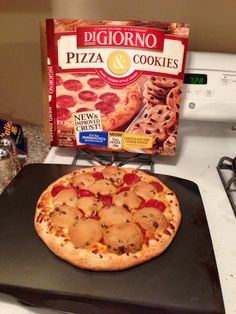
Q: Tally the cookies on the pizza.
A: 12